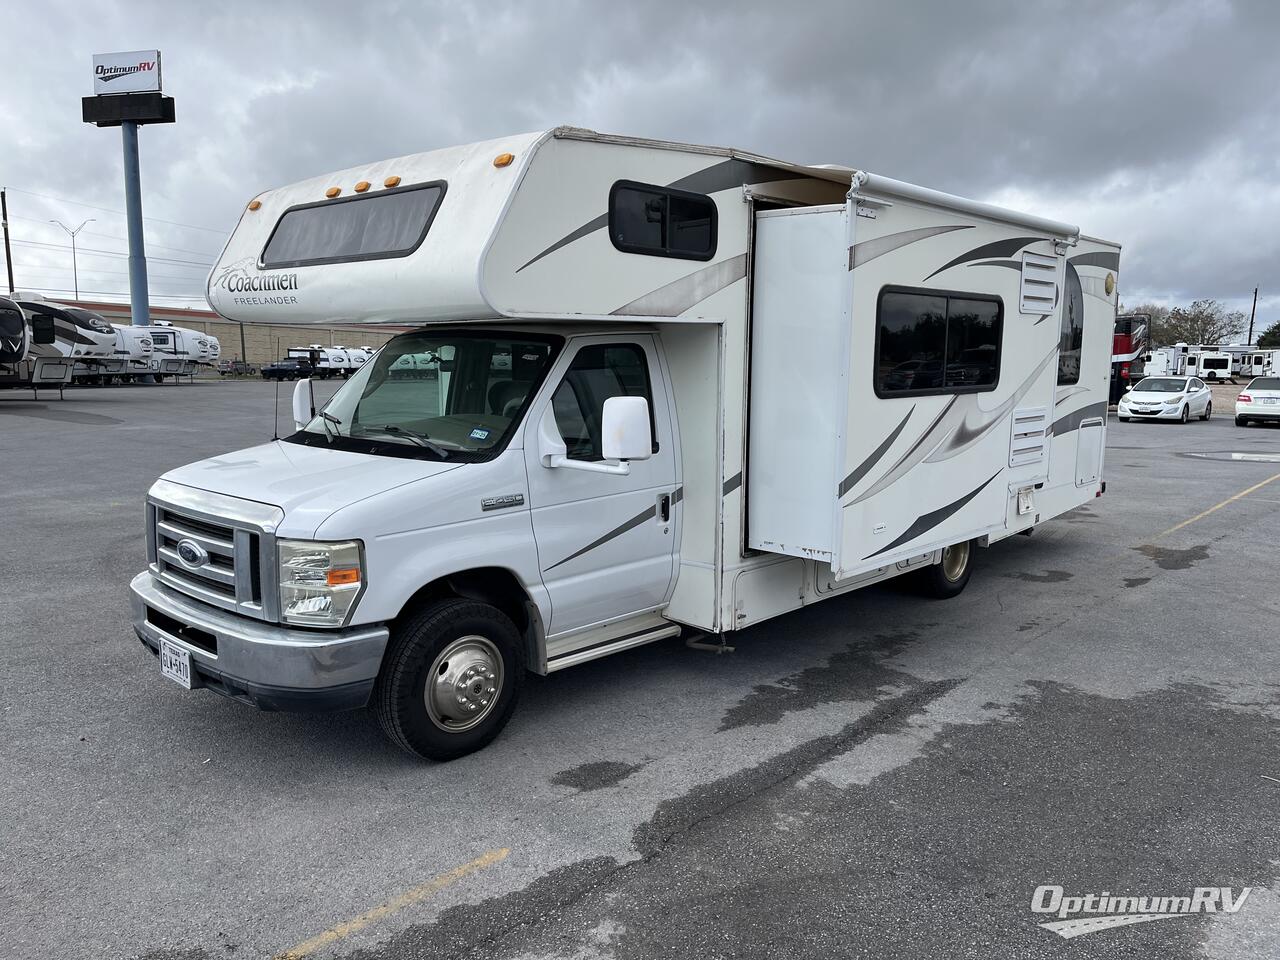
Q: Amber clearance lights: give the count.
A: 5